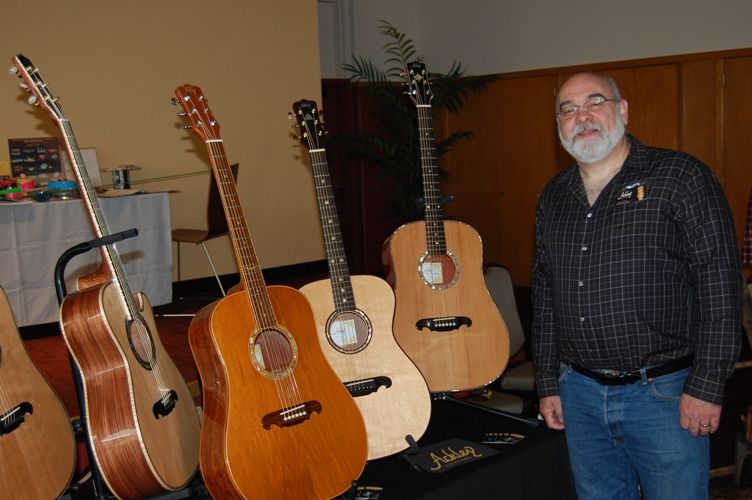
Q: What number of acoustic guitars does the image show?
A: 5